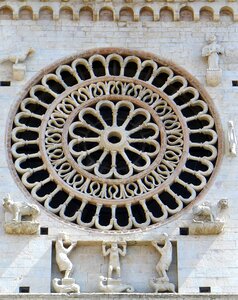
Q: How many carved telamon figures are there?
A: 3